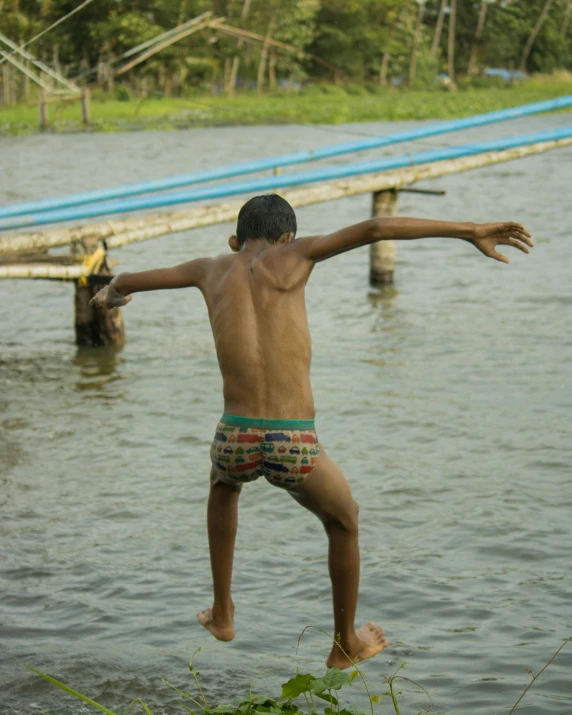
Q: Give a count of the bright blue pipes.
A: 2